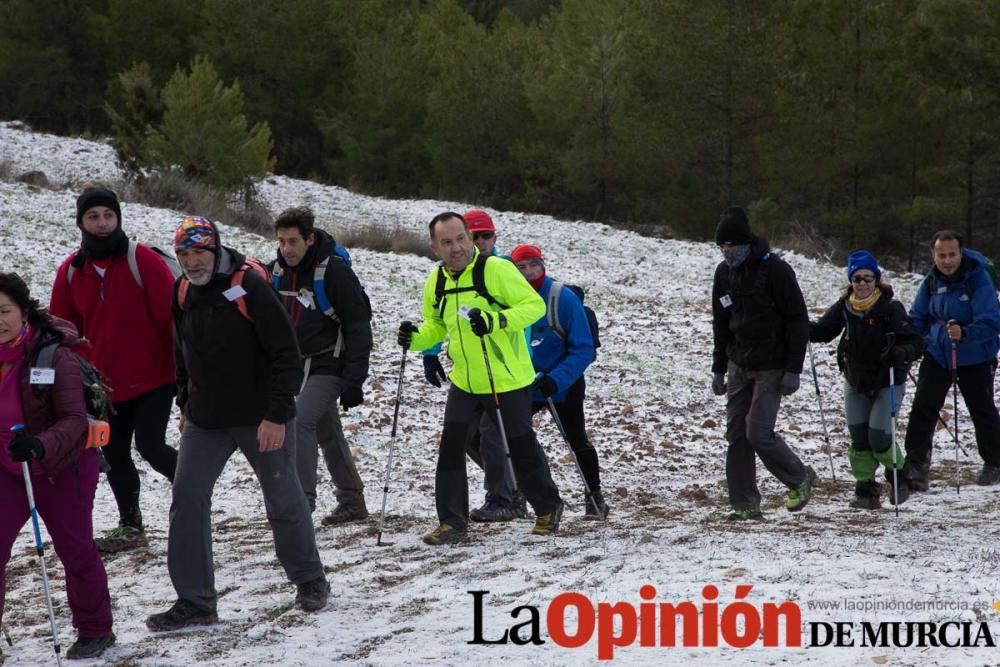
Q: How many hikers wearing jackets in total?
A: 10